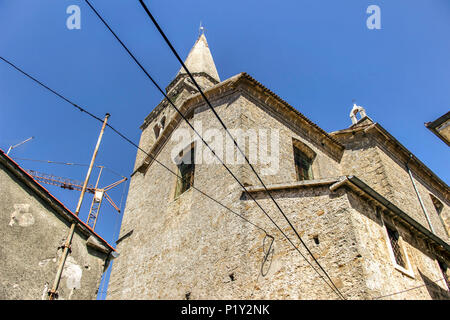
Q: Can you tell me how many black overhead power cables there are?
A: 3